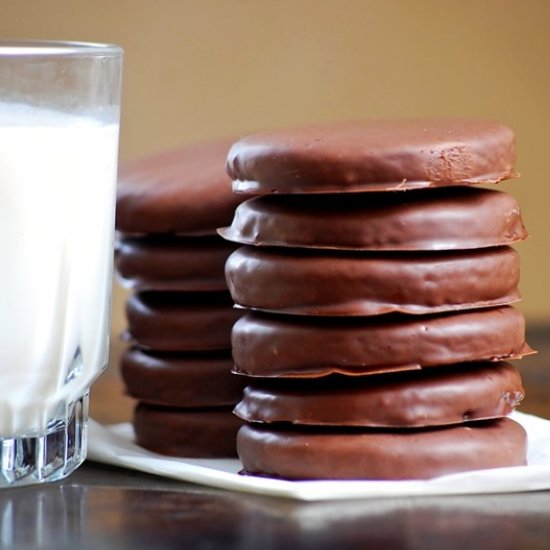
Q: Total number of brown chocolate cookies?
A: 11